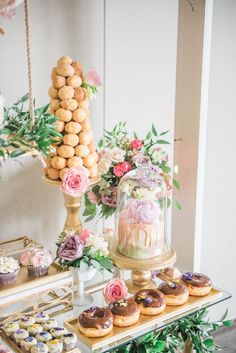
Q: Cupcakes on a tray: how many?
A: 2